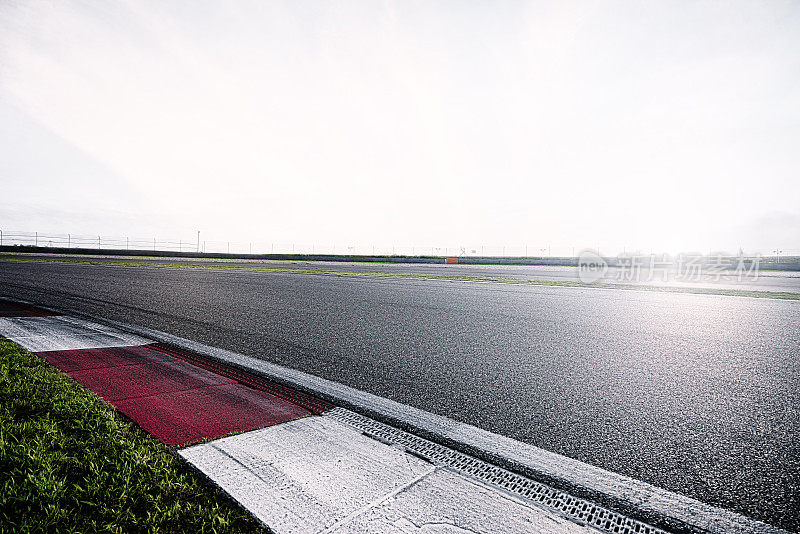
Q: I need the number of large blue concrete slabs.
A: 0